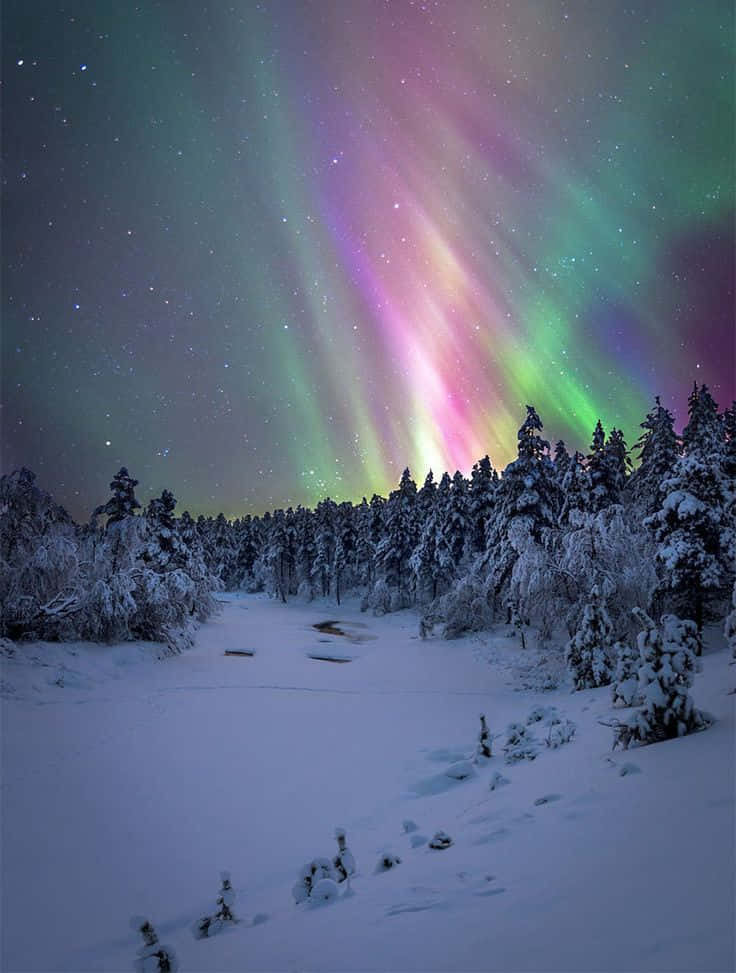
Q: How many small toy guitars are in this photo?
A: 0